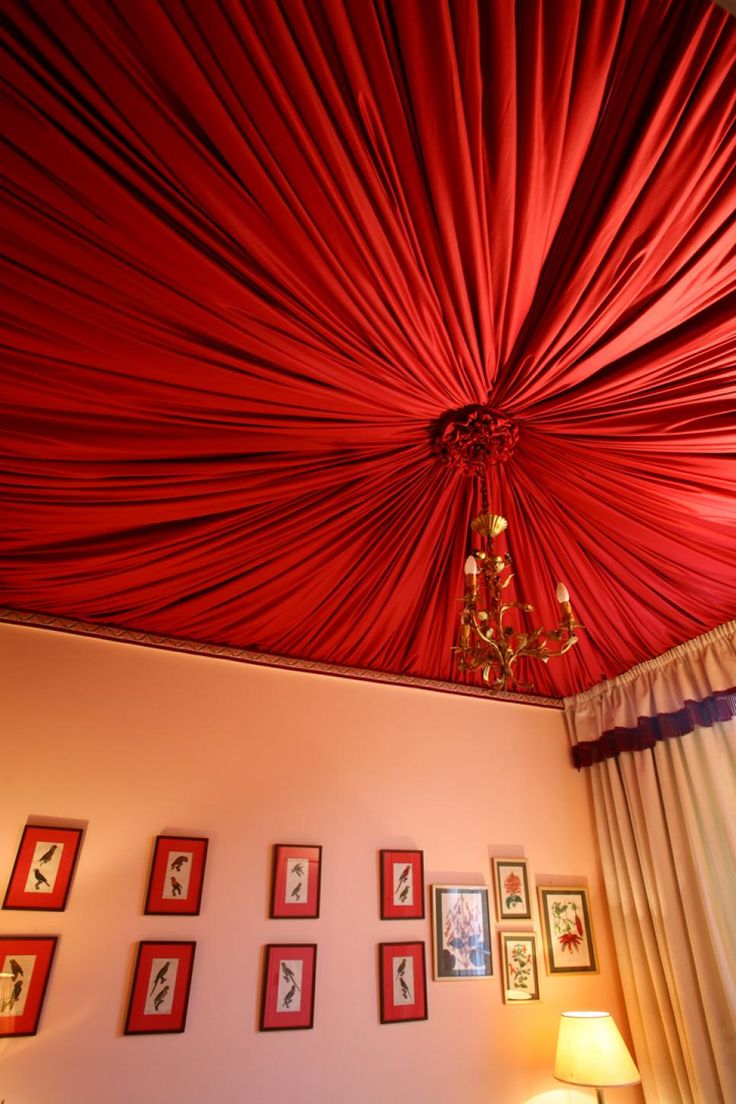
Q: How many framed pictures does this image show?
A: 12